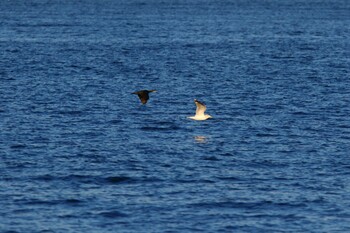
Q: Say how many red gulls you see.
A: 0